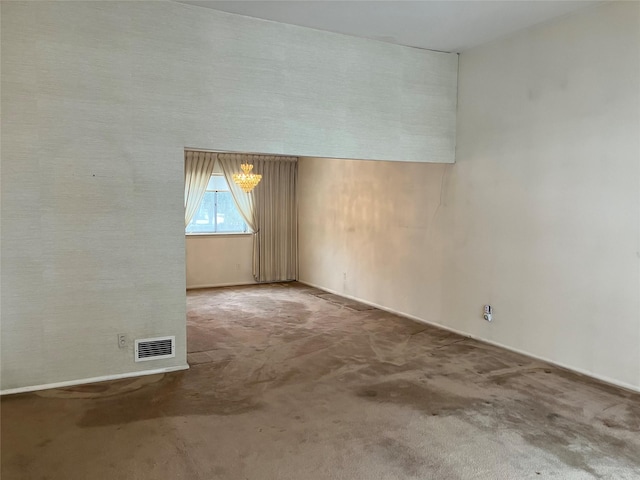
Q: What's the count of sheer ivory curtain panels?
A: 2